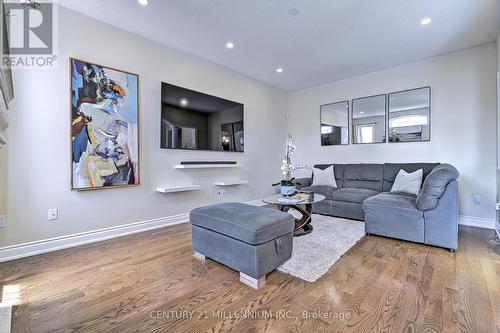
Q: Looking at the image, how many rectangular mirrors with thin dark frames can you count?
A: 3